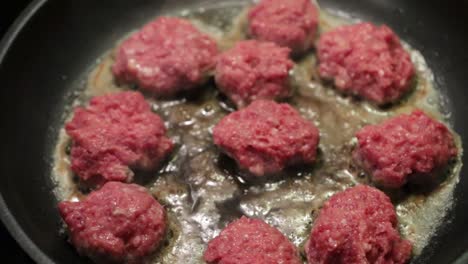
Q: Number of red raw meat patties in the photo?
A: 10